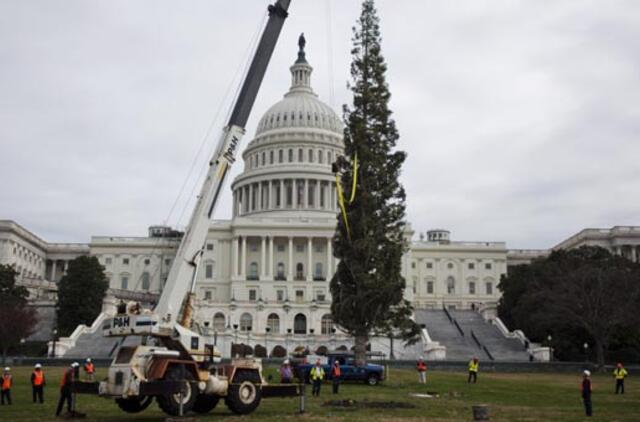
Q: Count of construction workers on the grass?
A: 11